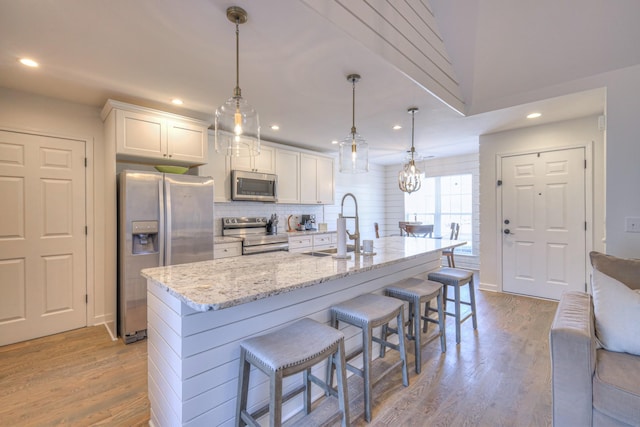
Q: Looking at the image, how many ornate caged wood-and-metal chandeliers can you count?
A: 1